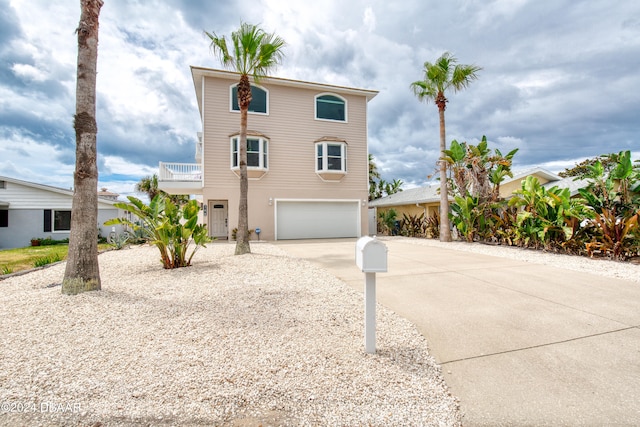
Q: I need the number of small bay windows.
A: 2